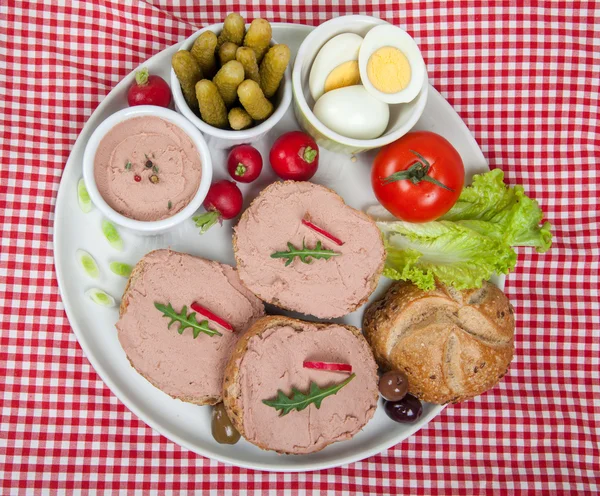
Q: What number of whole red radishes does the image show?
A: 4